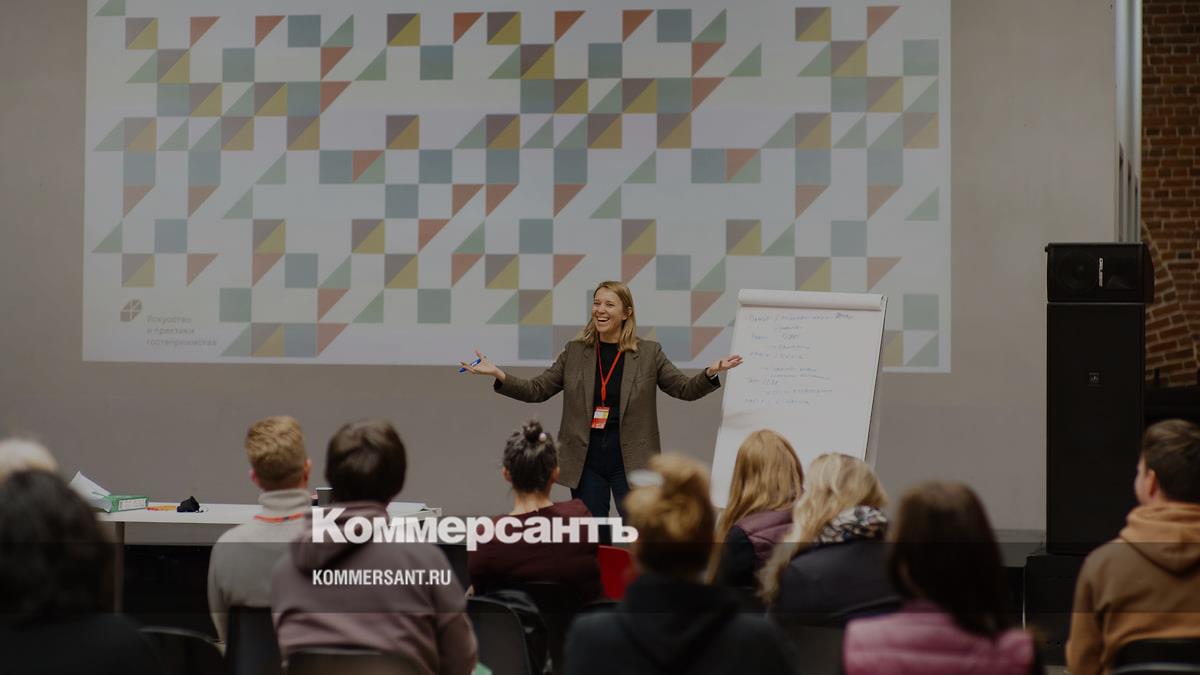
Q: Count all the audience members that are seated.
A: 10